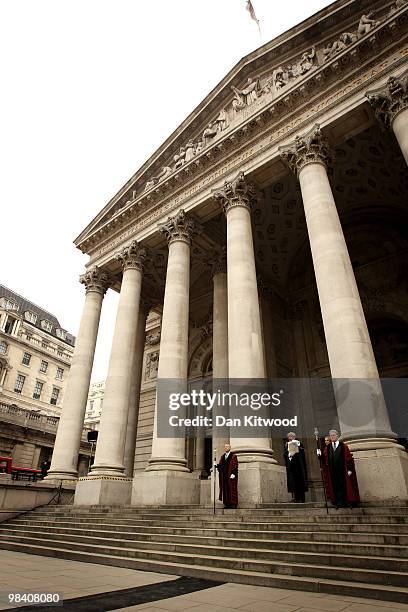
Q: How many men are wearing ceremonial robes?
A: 4